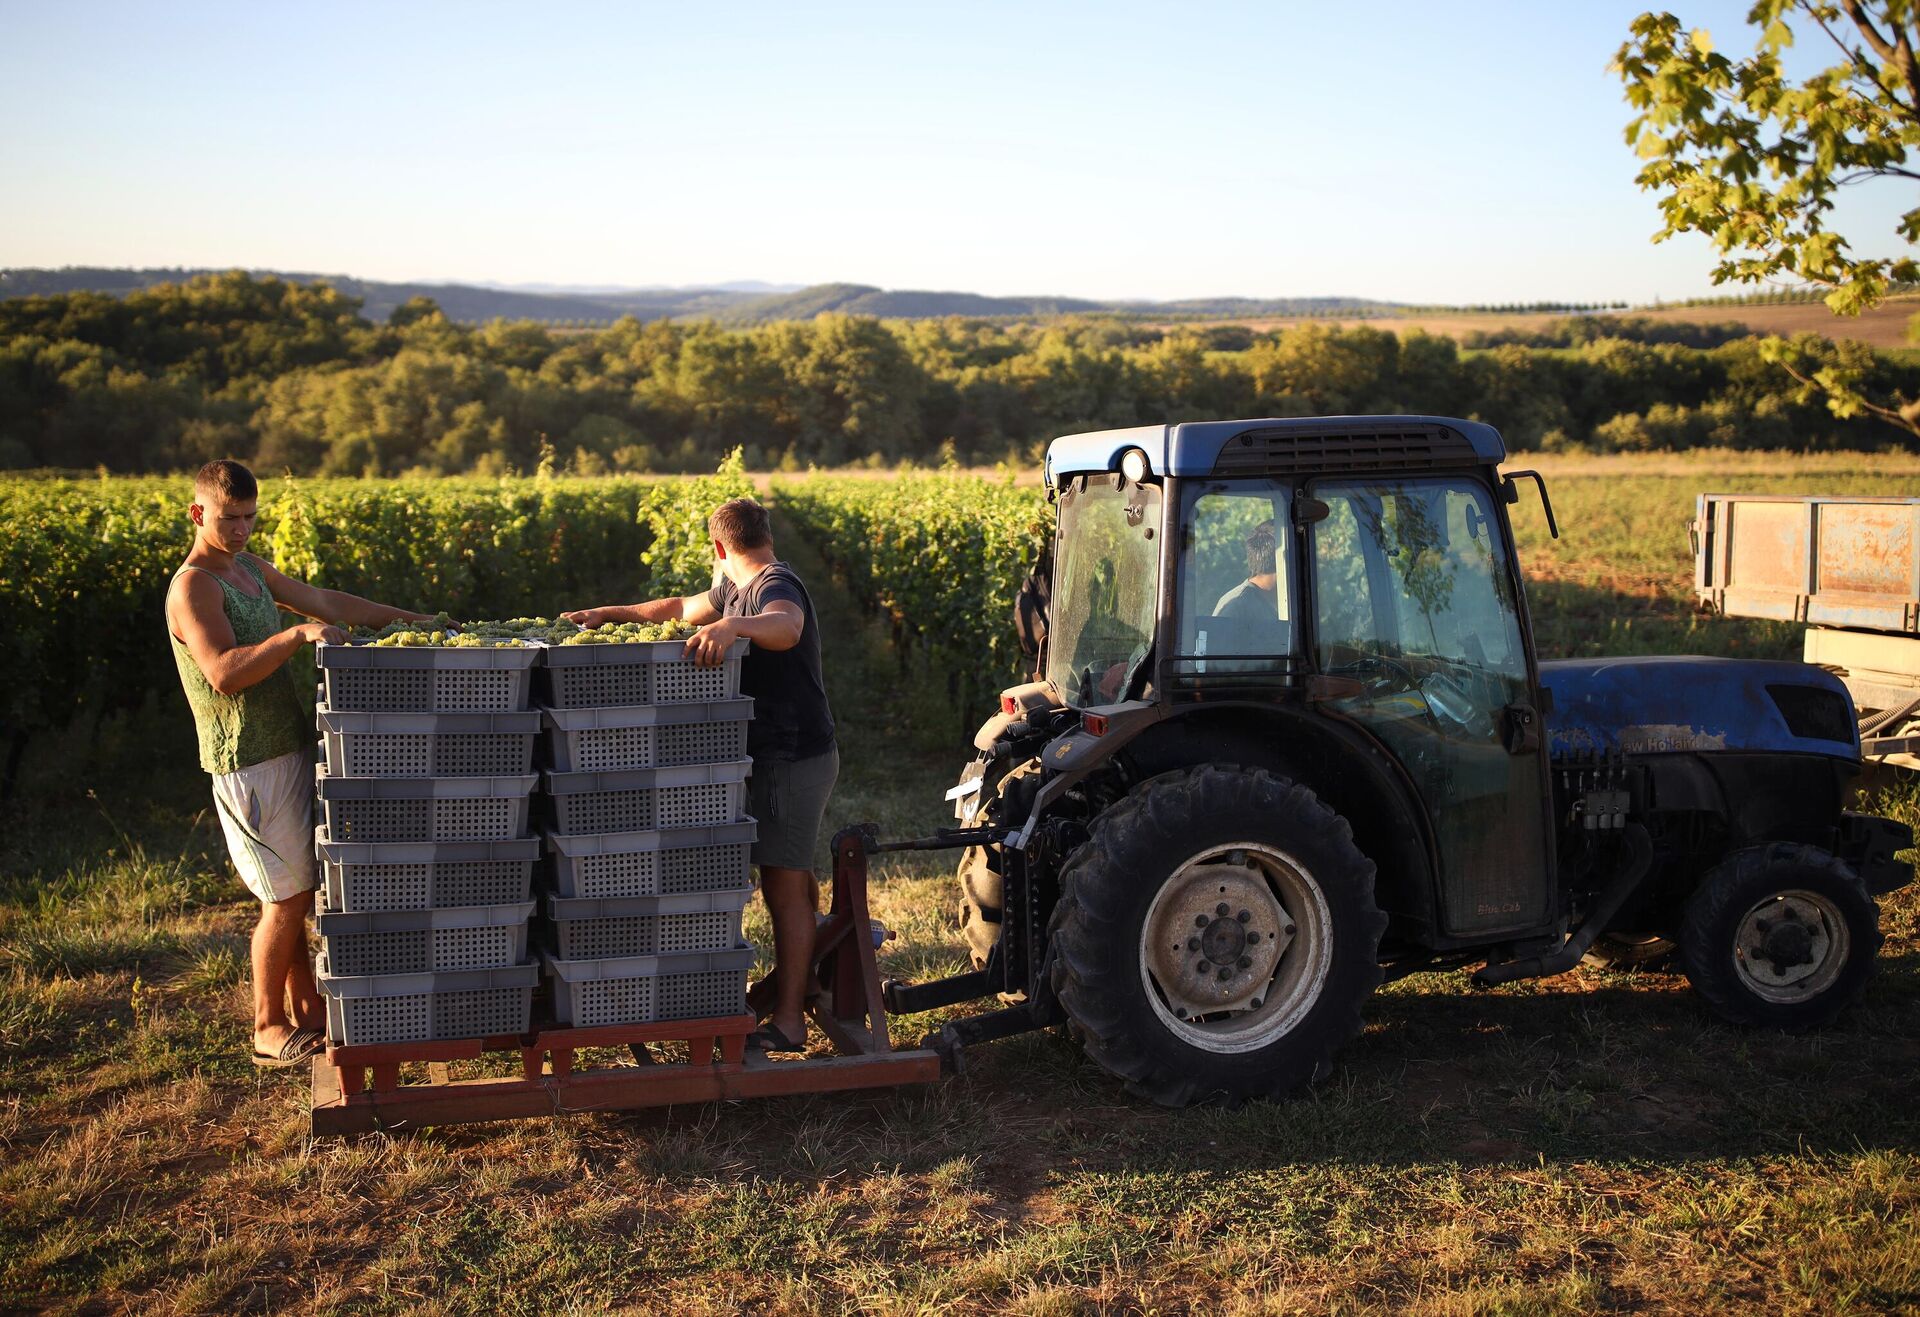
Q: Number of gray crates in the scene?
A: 12